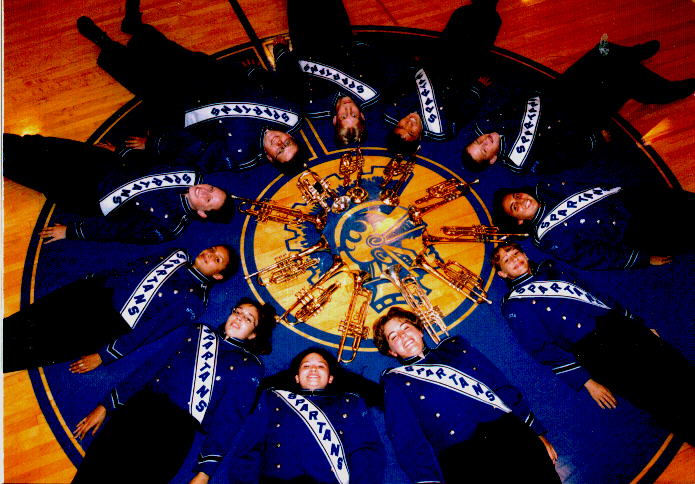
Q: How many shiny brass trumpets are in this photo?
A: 11